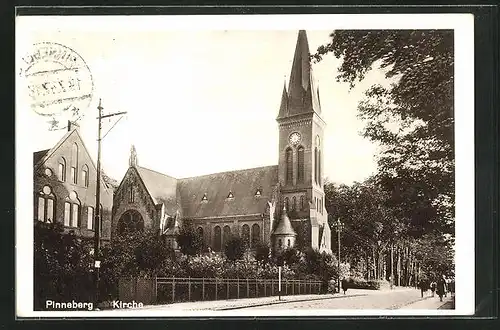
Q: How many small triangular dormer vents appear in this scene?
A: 3